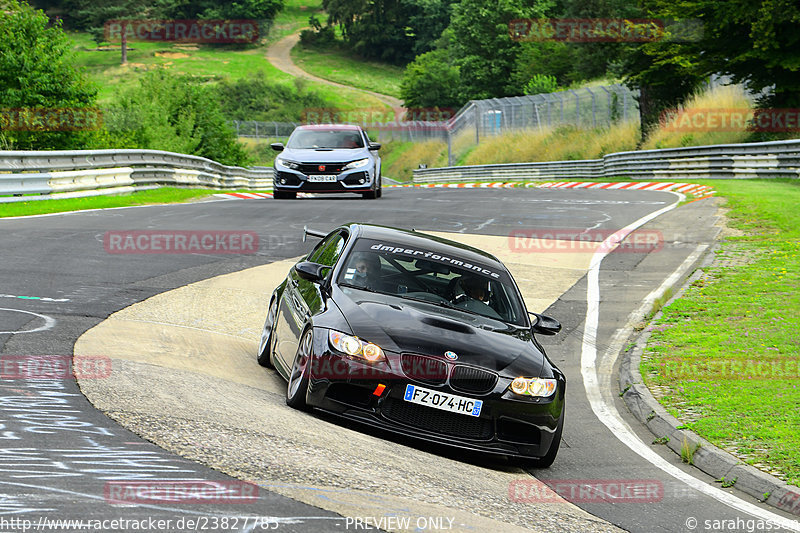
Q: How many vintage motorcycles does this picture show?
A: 0